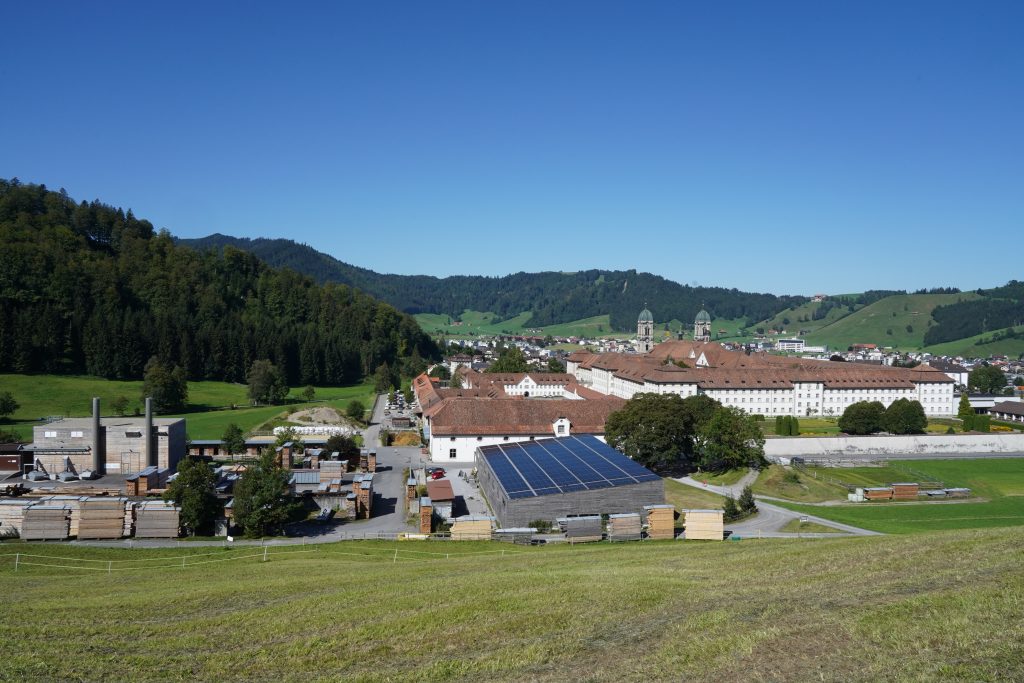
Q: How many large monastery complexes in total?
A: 1